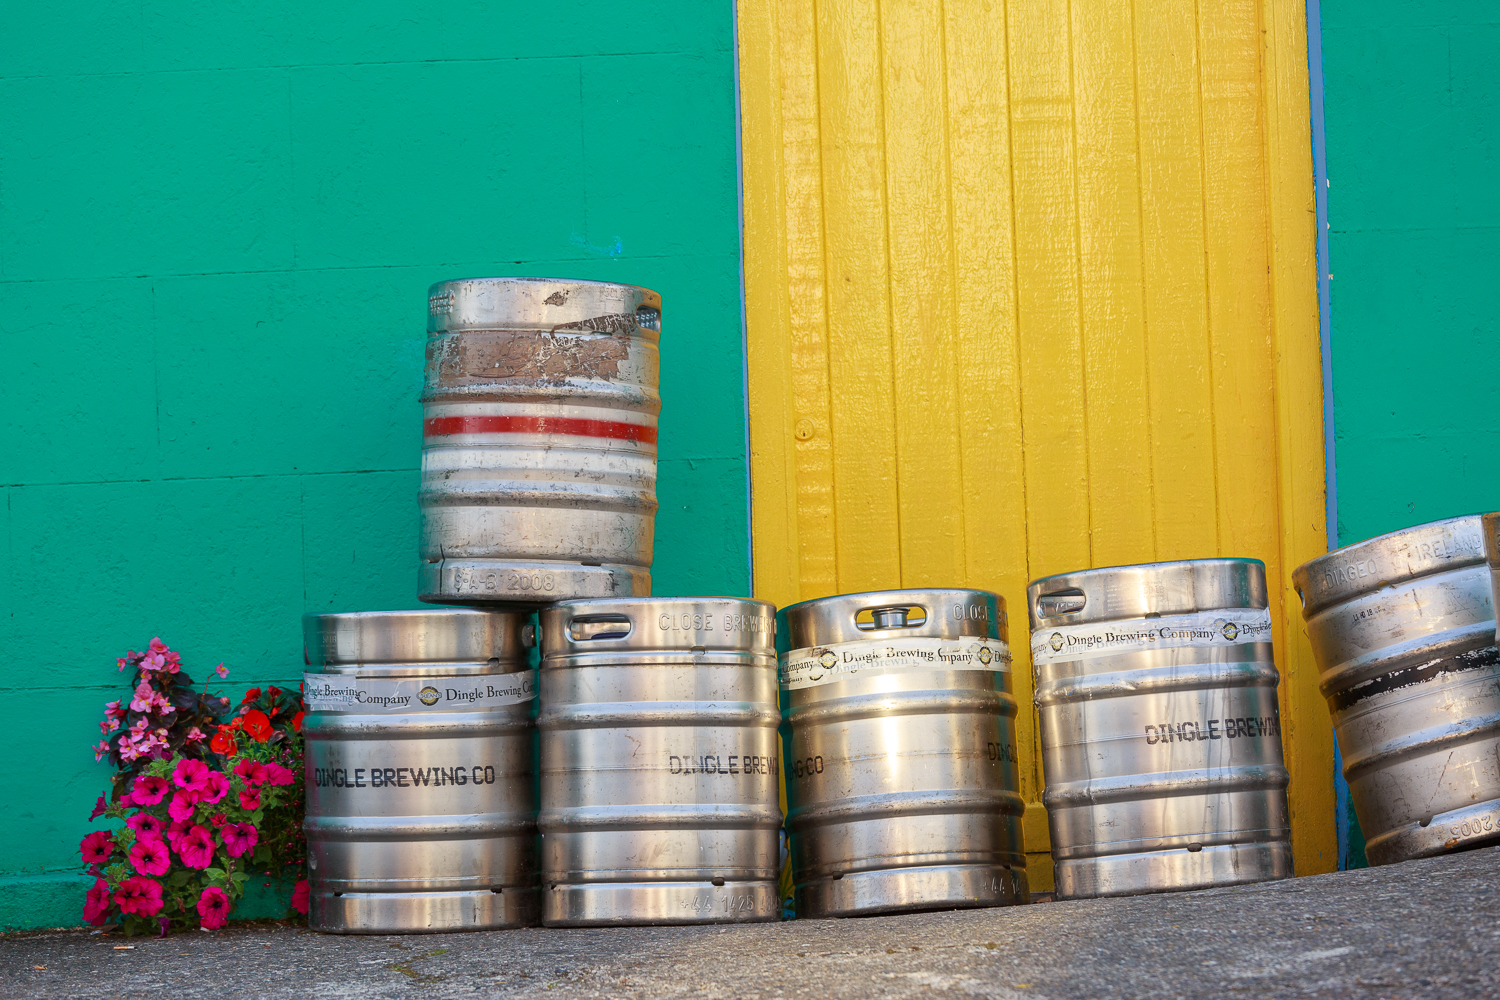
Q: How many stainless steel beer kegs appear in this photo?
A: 6